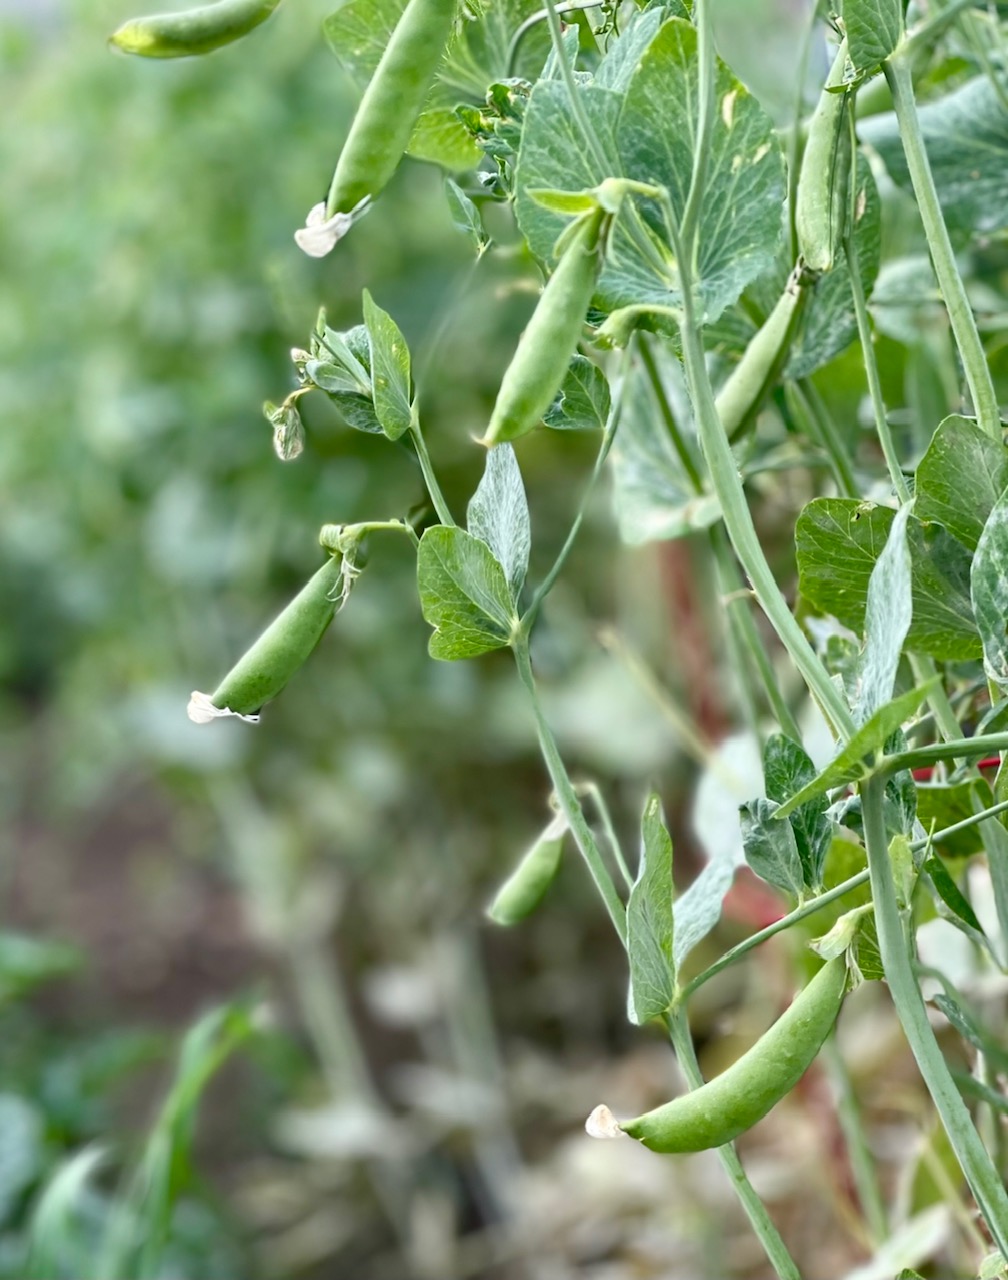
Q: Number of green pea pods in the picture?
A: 8